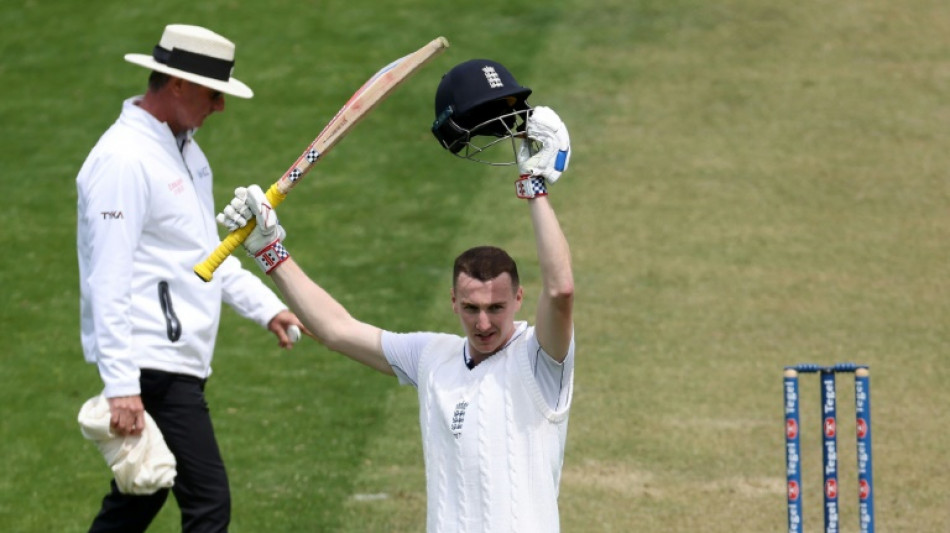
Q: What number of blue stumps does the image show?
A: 3